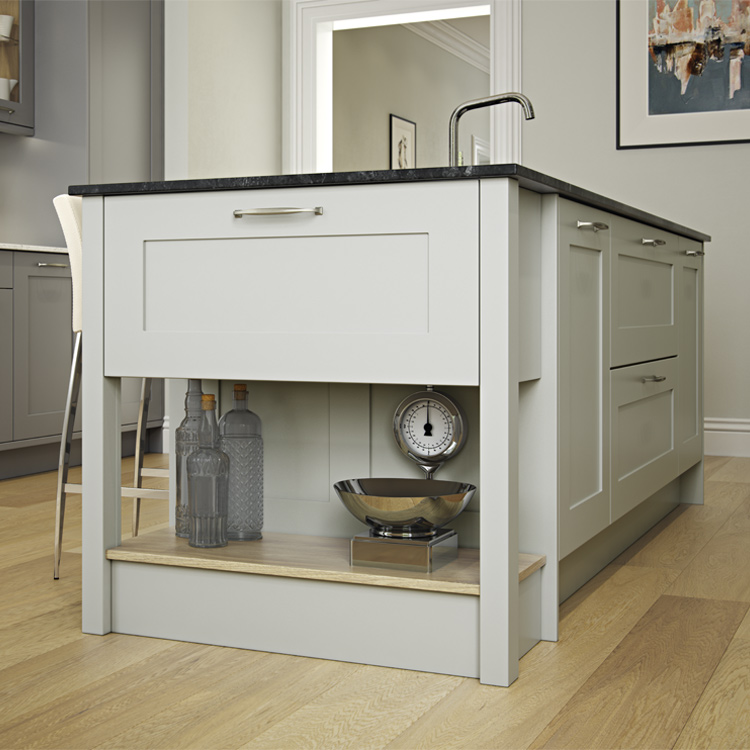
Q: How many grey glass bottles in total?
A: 3